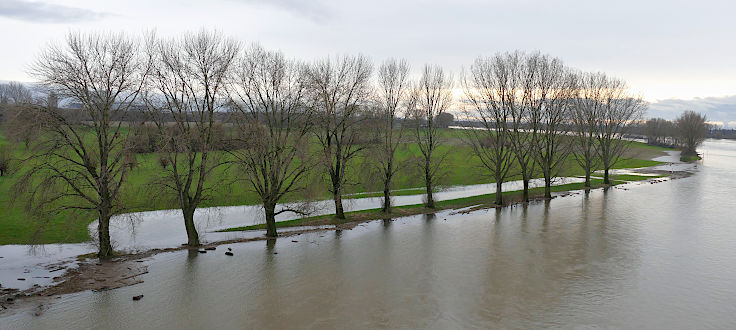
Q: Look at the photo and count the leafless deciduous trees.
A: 11